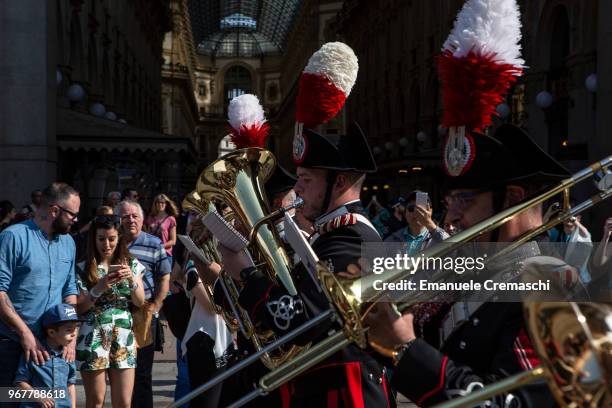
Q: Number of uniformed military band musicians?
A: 3